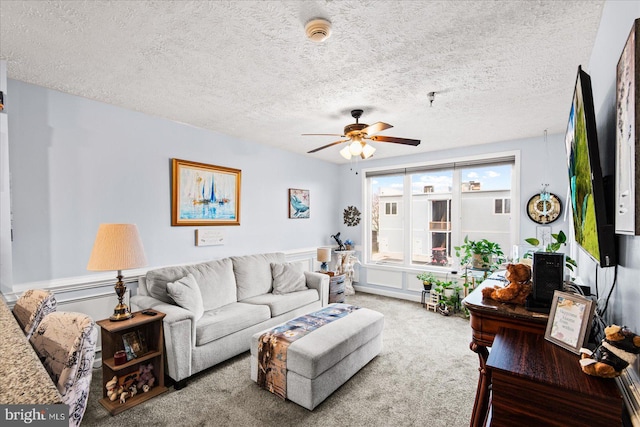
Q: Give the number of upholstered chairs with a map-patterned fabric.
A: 2